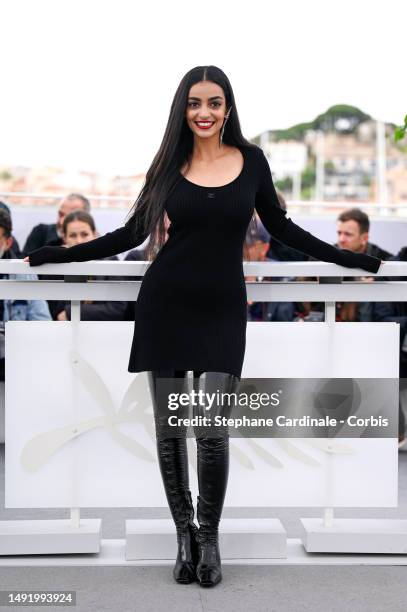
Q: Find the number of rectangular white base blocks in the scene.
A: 3